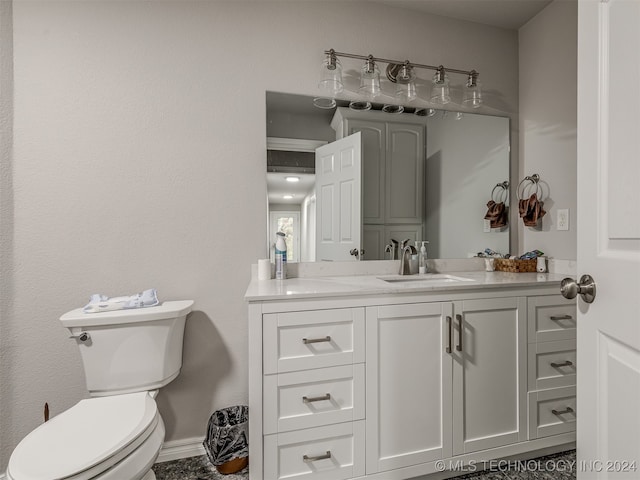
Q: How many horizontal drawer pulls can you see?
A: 6